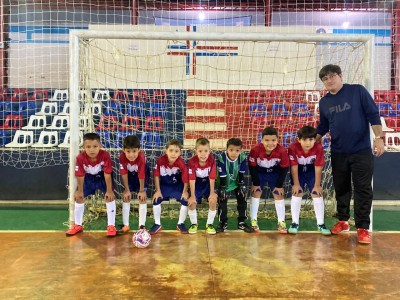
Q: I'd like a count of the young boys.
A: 7